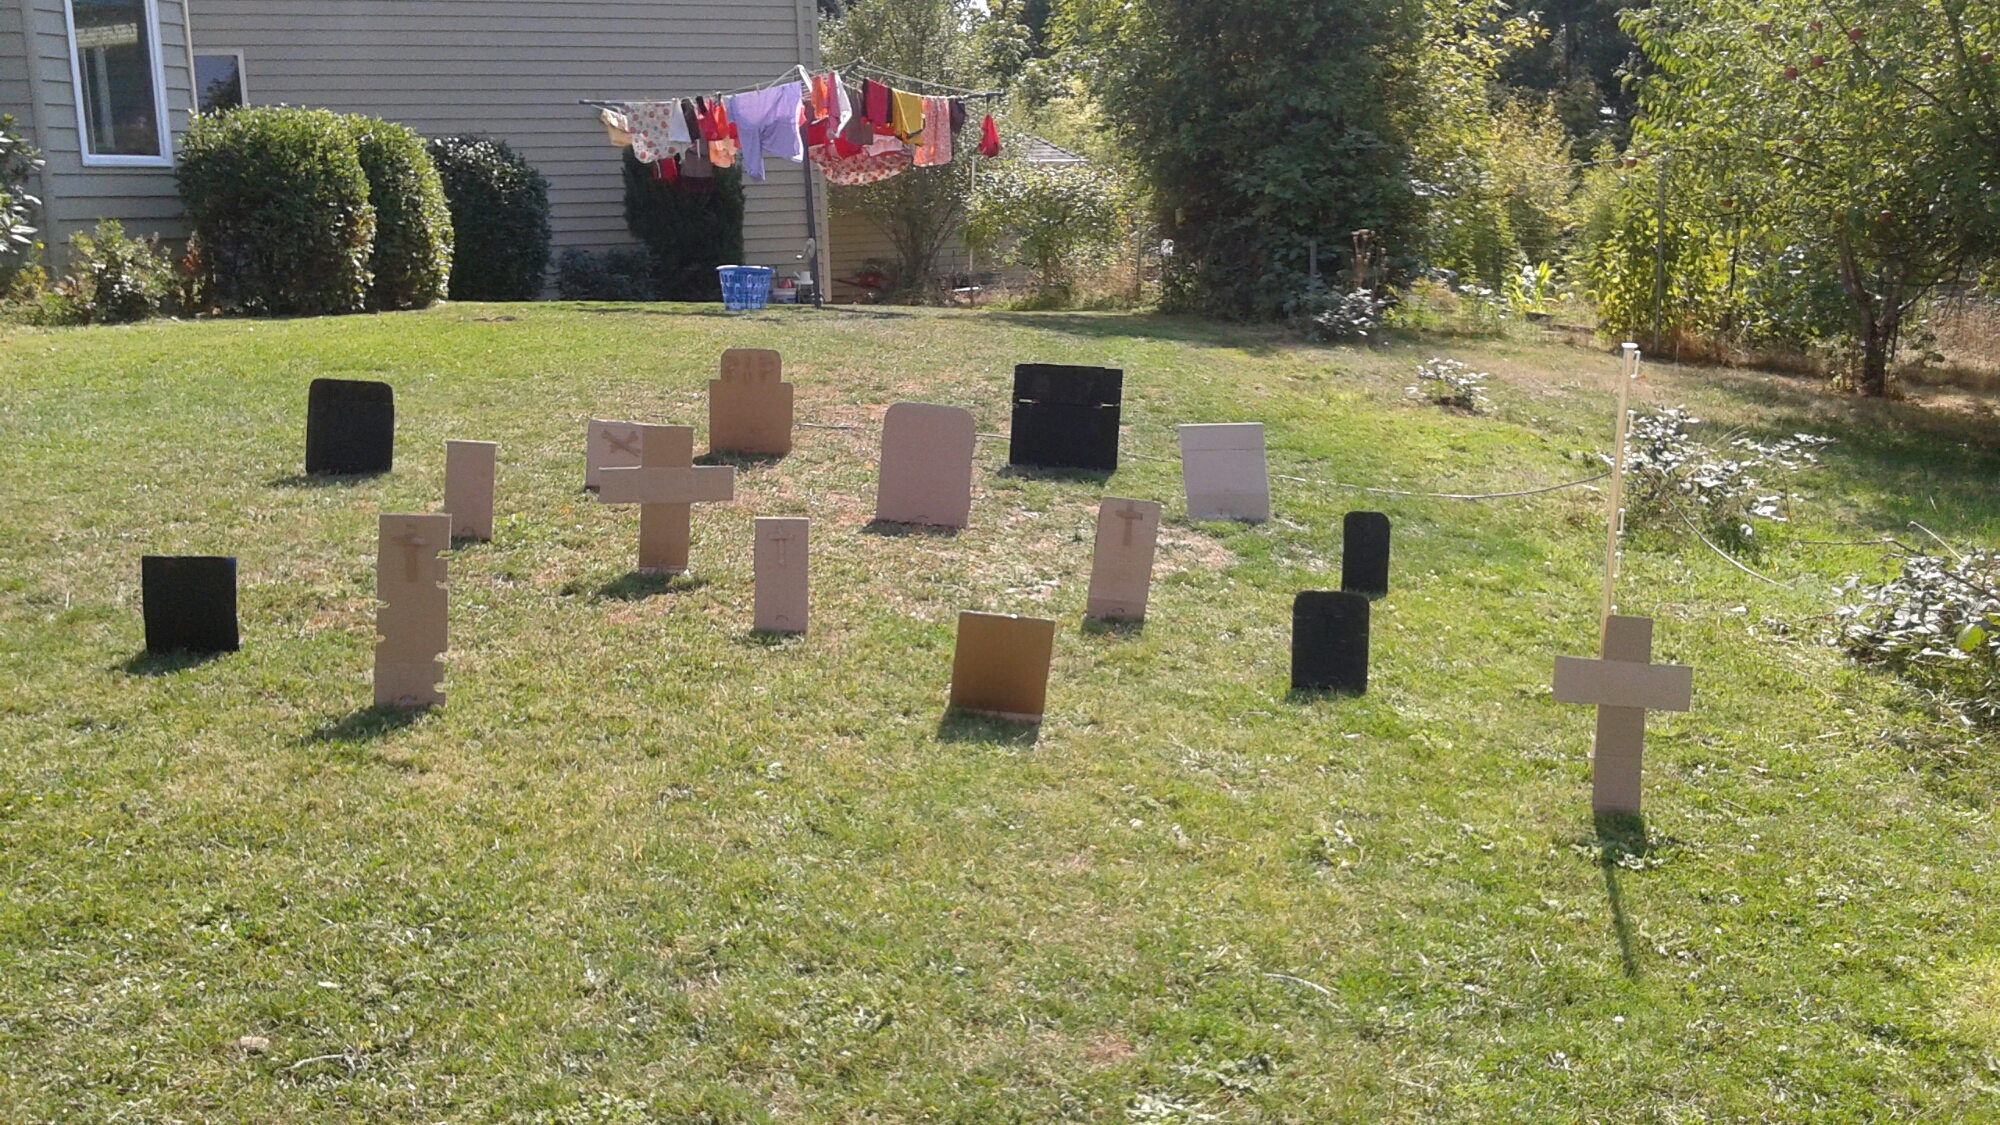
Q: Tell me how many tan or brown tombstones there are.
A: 11